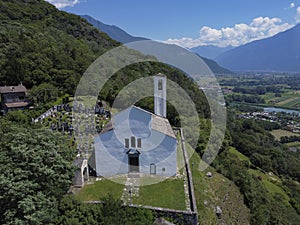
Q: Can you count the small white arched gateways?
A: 1